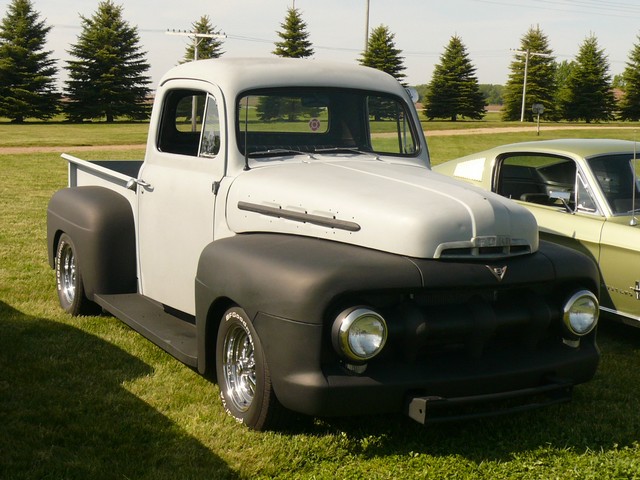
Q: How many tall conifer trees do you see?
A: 9